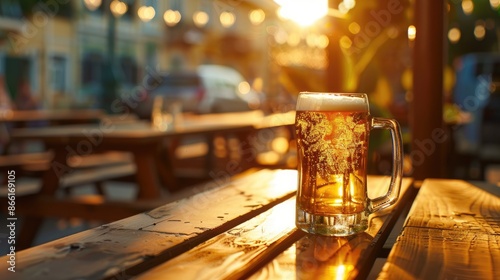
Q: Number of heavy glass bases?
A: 1